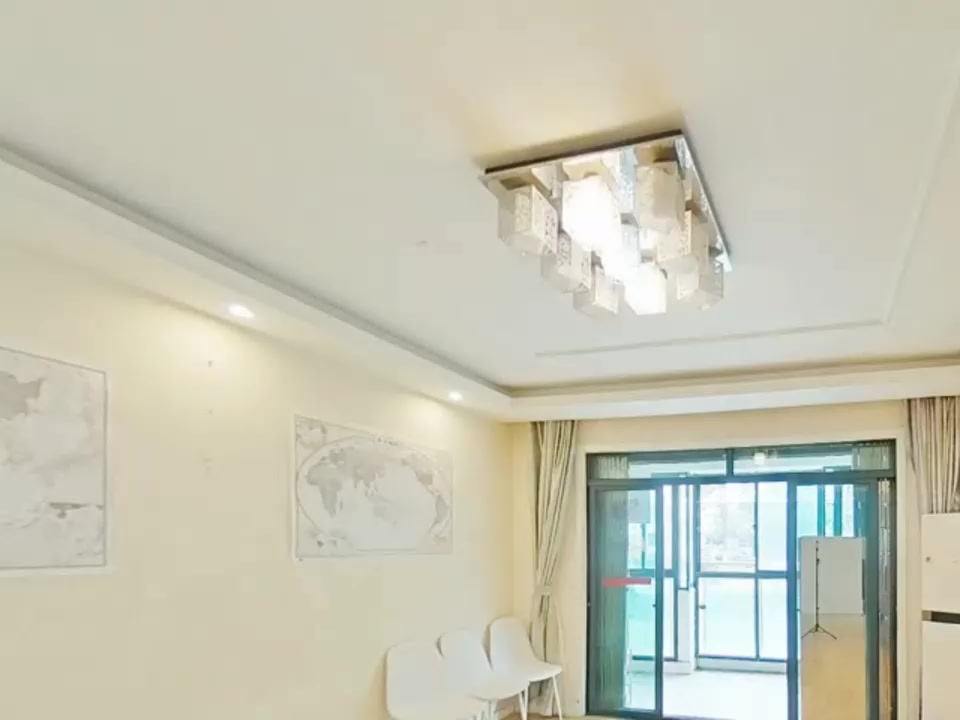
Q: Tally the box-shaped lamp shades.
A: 9